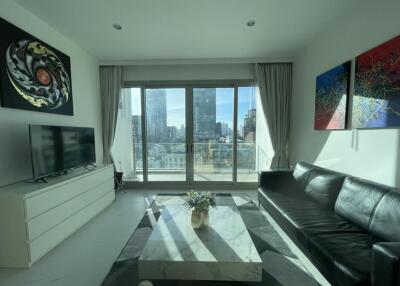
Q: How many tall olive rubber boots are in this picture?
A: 0